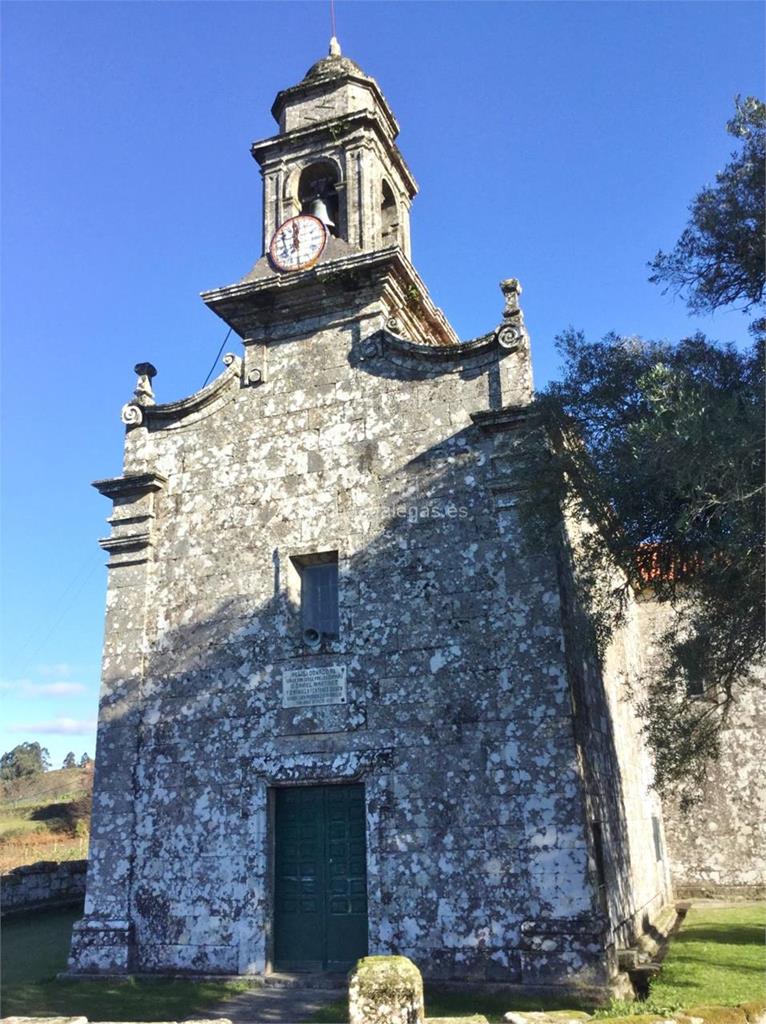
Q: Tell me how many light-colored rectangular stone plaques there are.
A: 1